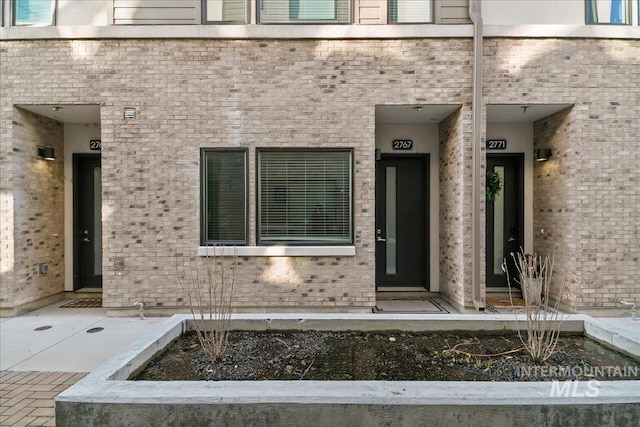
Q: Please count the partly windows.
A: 5